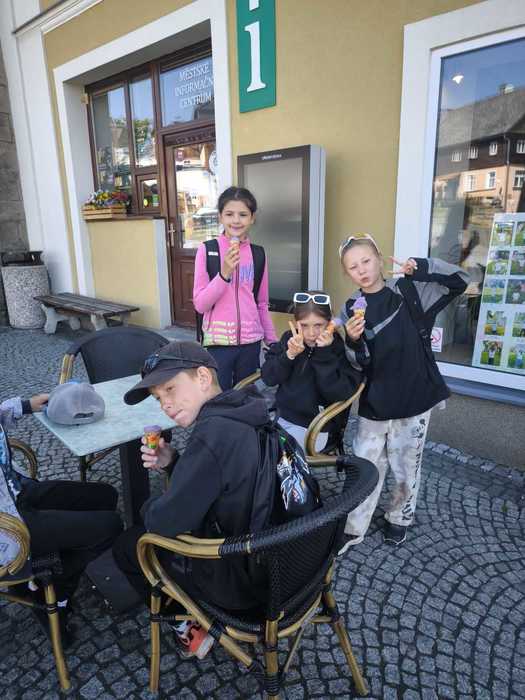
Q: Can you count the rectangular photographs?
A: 10